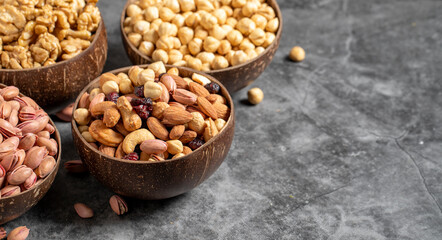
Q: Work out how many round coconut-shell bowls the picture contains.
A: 4